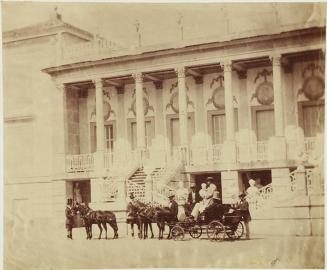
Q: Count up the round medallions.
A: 6